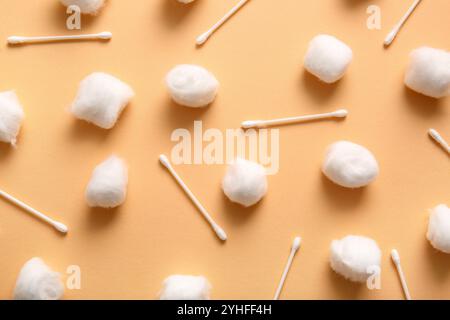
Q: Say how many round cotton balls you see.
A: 14